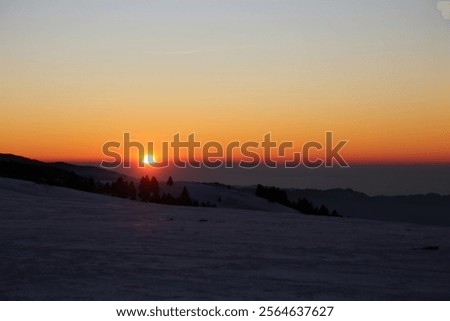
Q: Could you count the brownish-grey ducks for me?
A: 0